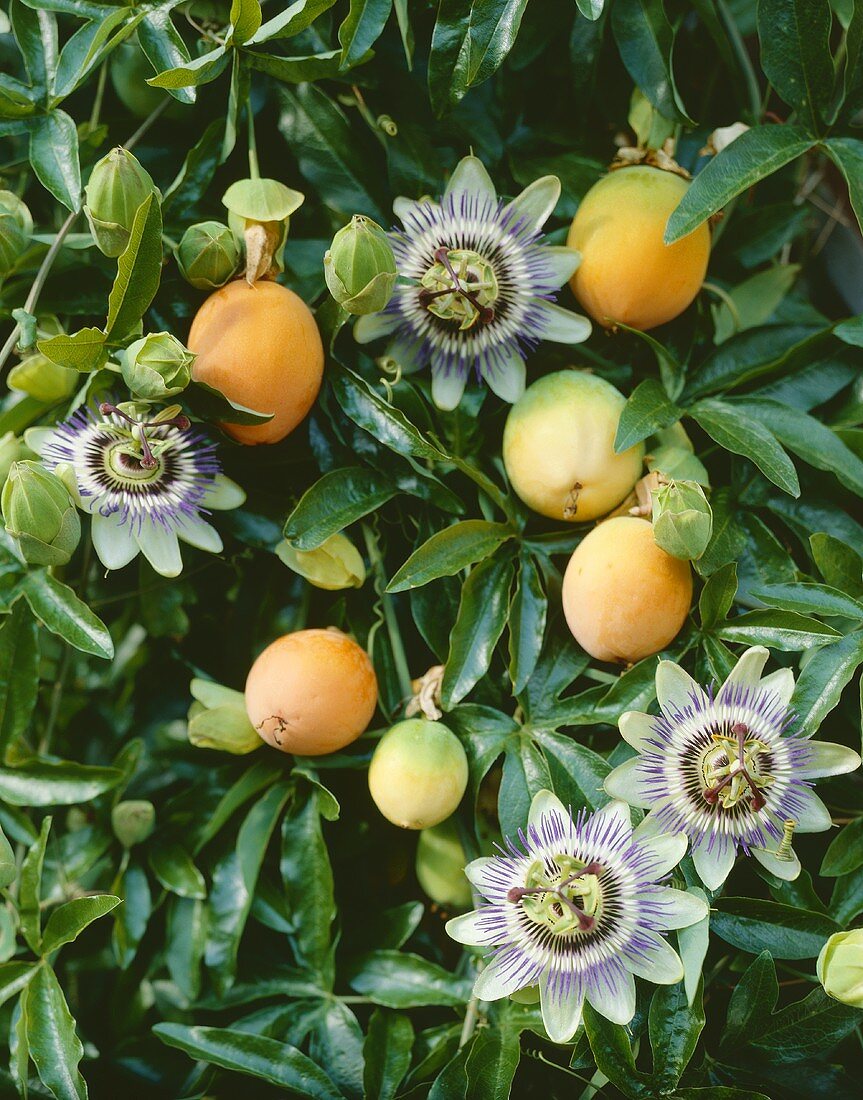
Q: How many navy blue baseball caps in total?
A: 0